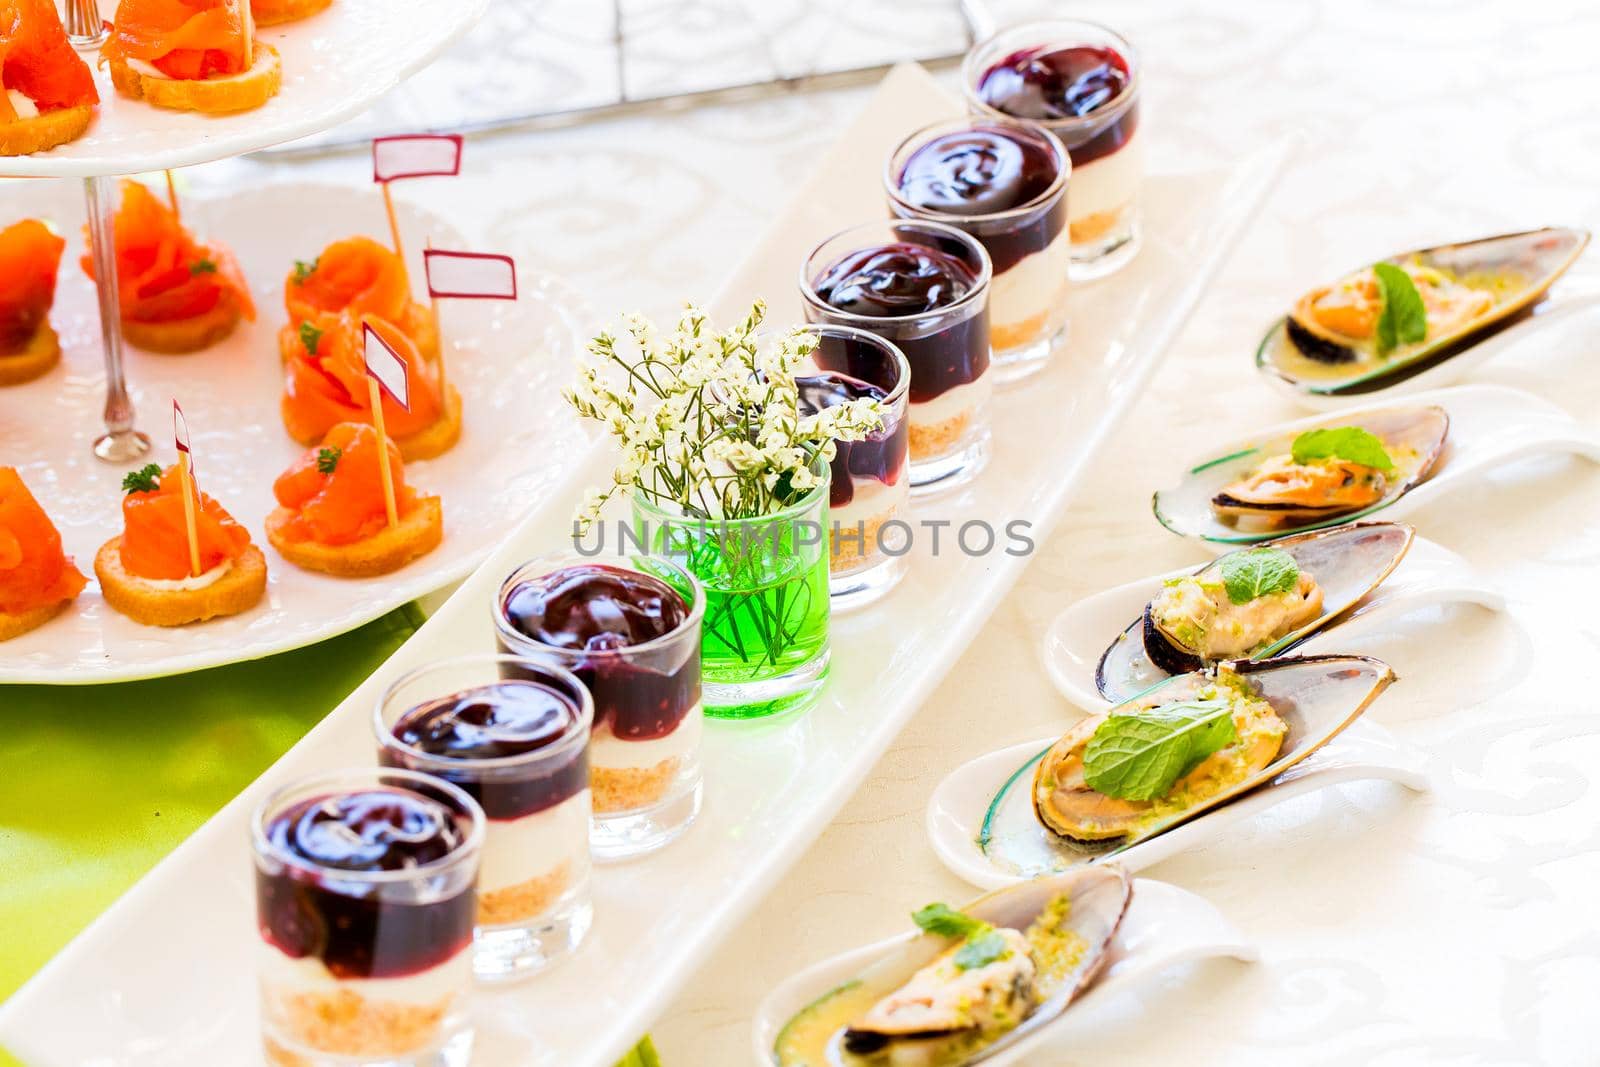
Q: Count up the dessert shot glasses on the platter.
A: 7